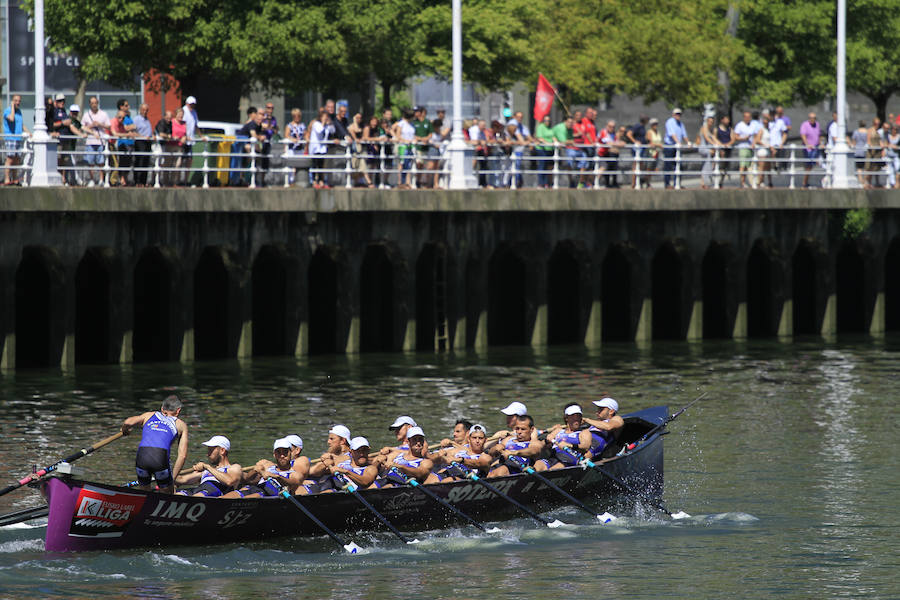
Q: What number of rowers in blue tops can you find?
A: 14